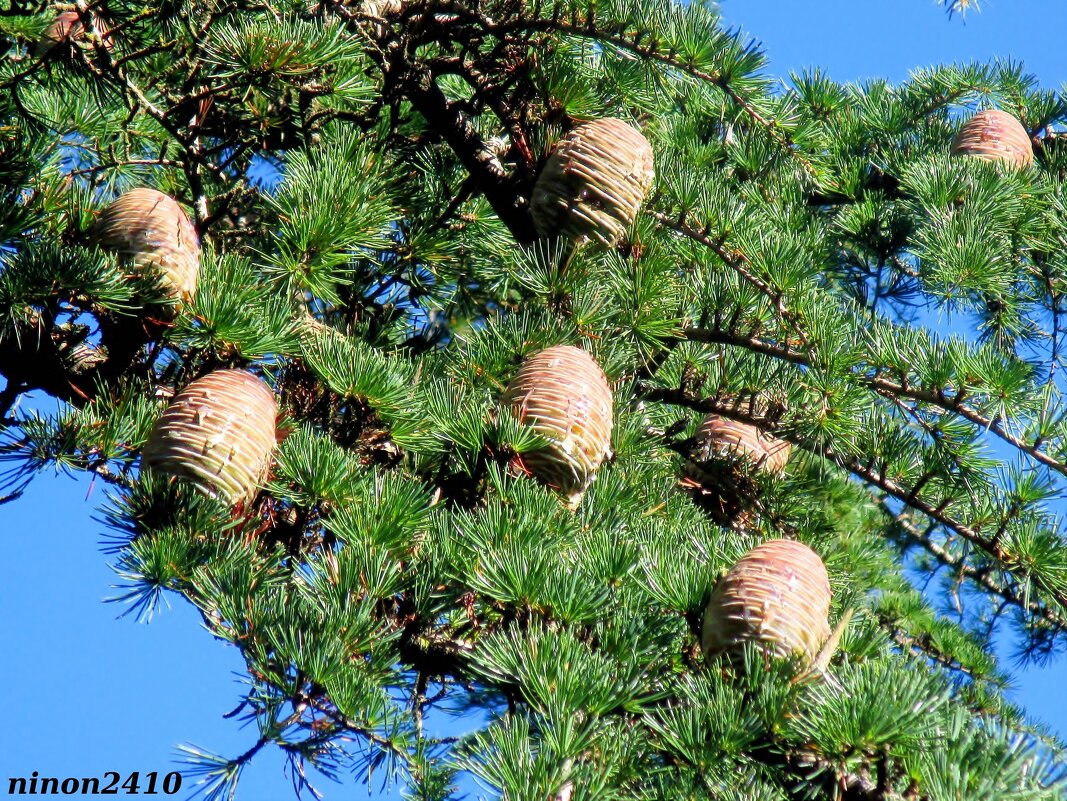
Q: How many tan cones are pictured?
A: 7